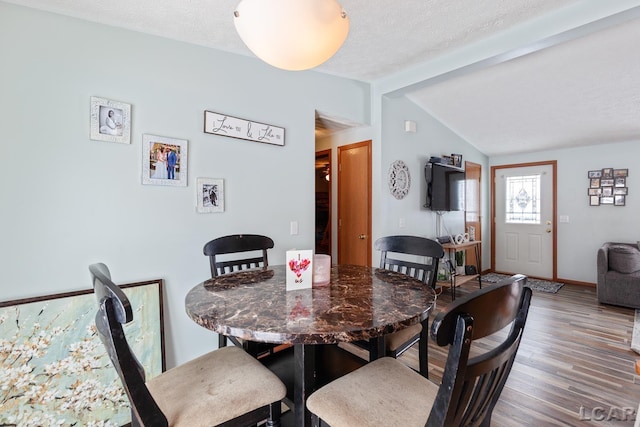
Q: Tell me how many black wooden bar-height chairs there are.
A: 4